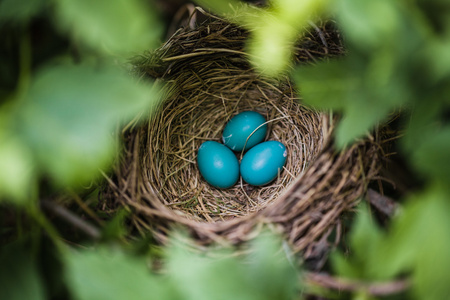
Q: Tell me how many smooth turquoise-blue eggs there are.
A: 3